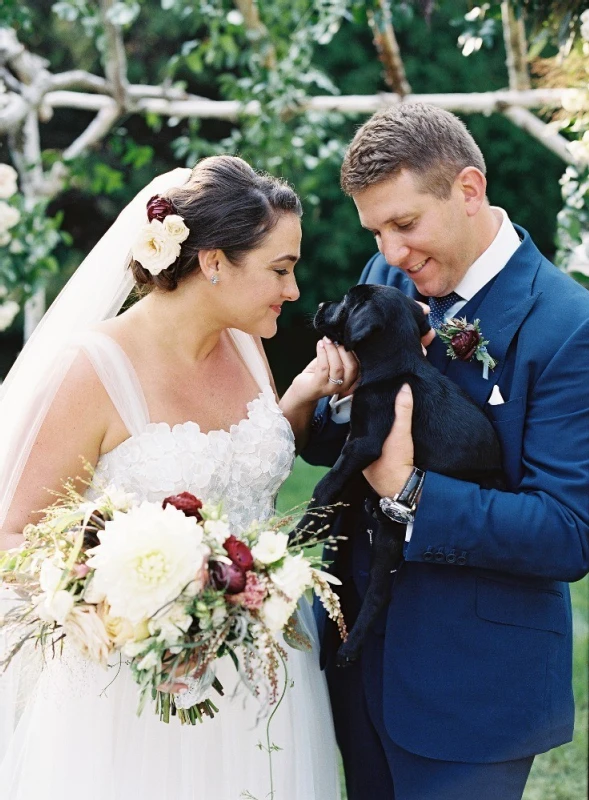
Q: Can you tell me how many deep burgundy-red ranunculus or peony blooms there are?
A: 5